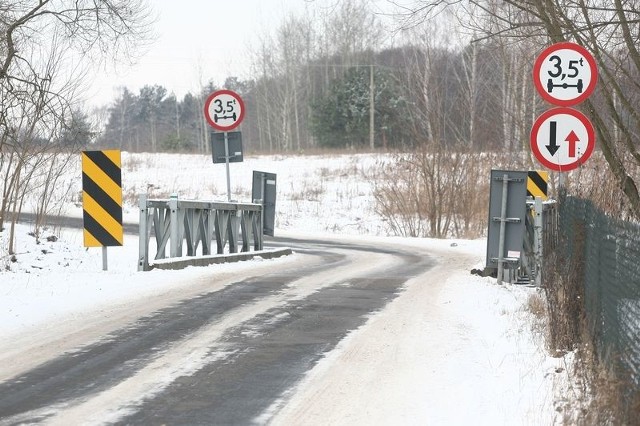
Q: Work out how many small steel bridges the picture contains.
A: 1